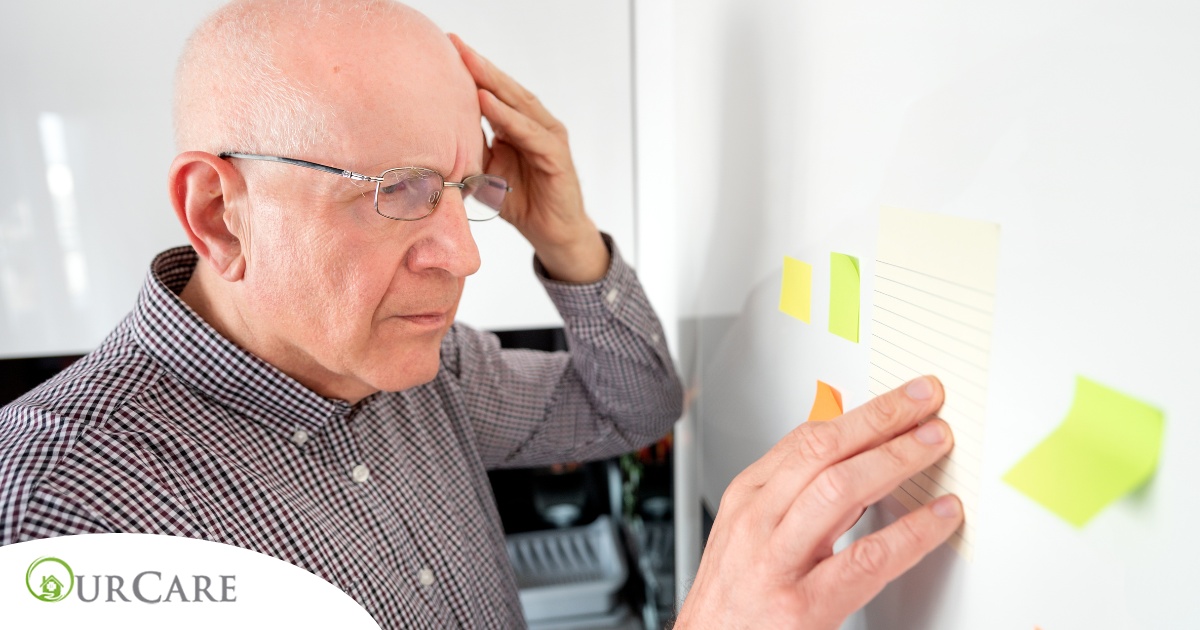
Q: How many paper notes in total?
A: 5